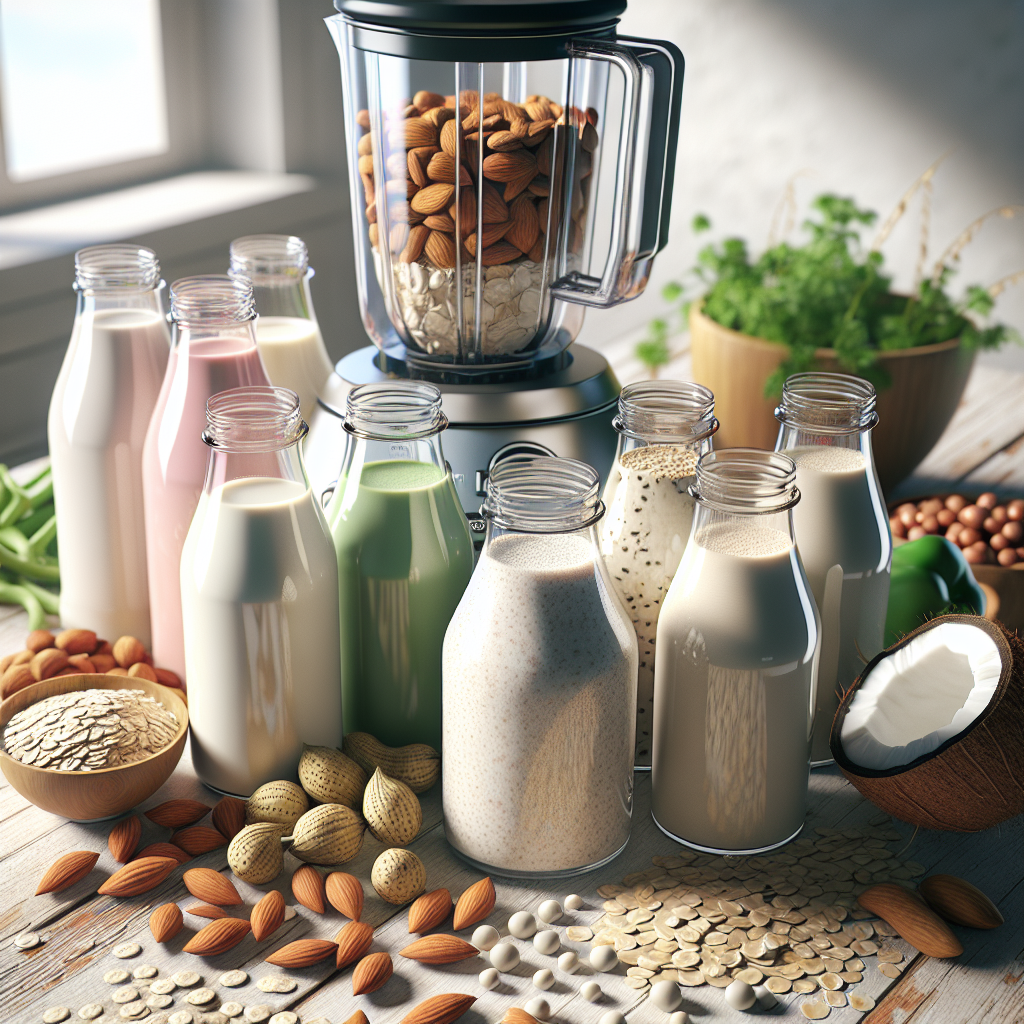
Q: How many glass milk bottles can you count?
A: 9